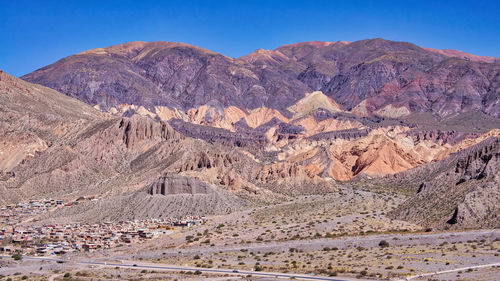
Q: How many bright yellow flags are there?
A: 0